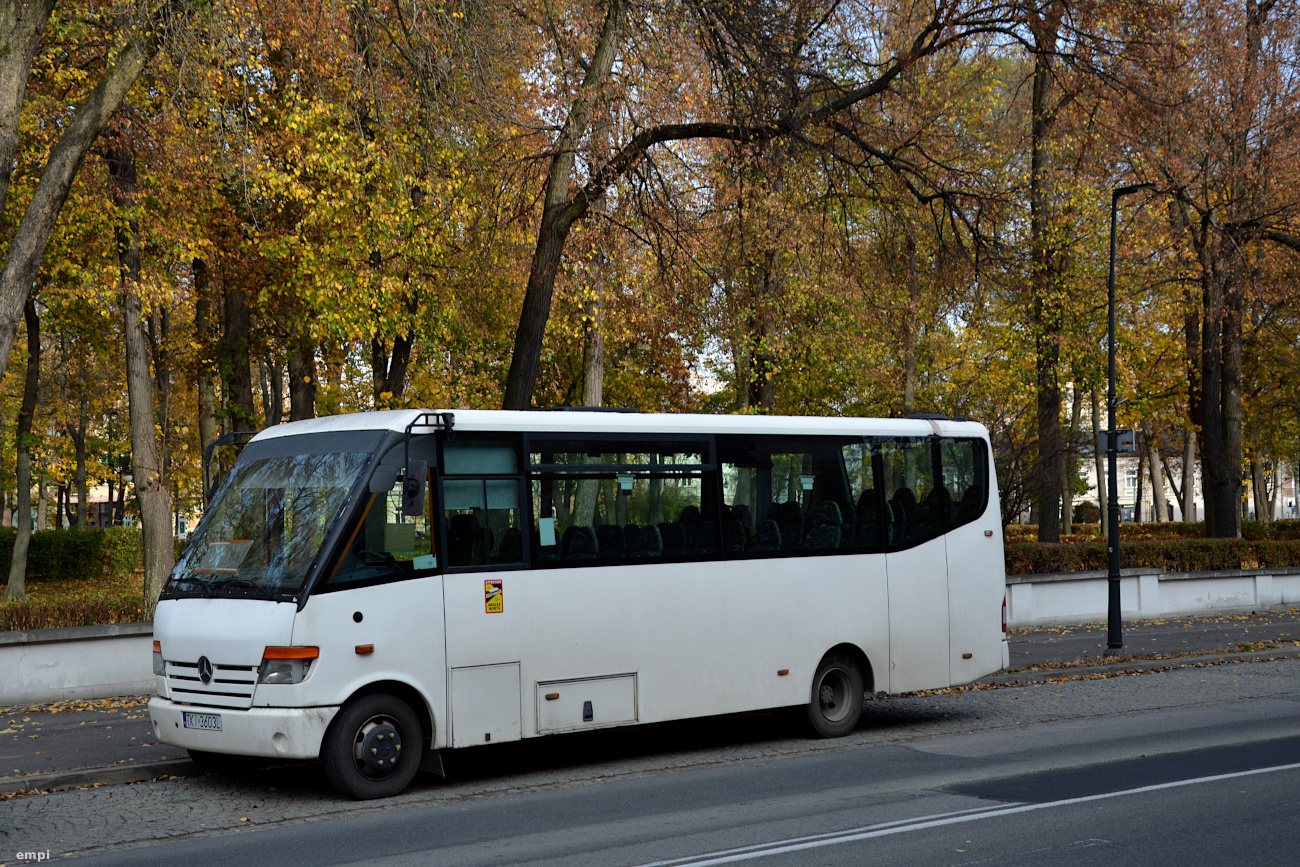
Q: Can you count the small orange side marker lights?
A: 4